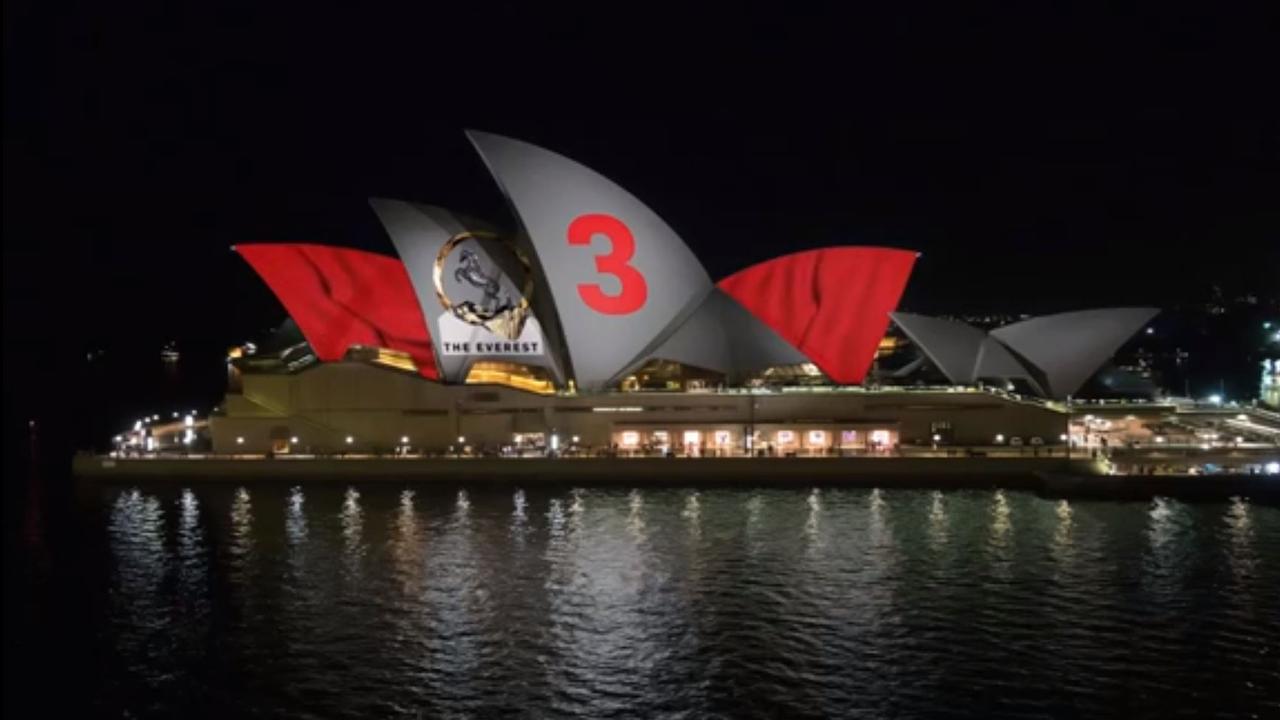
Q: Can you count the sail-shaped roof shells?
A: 6